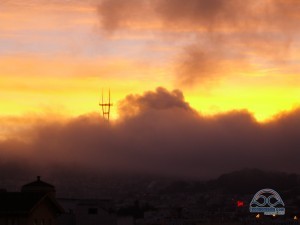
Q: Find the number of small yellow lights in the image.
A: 3